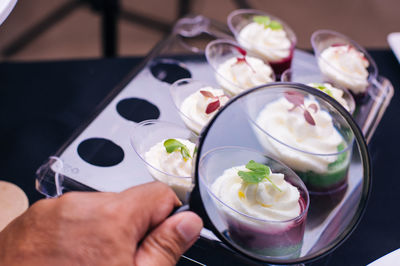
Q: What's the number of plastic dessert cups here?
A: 8